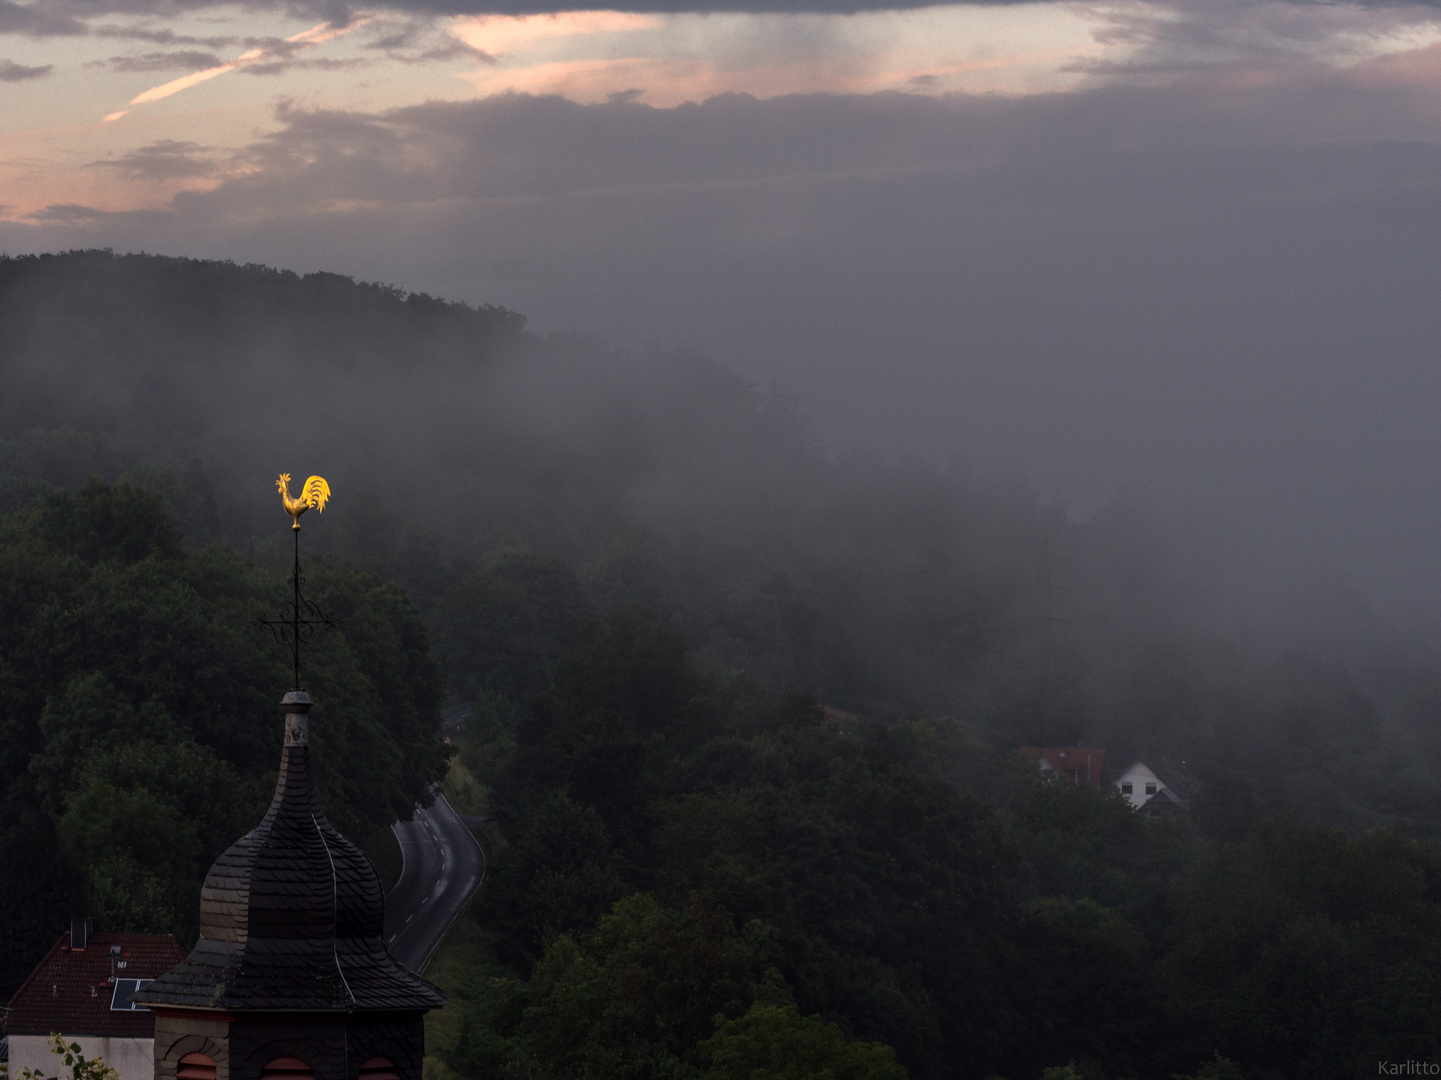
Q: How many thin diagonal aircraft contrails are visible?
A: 1